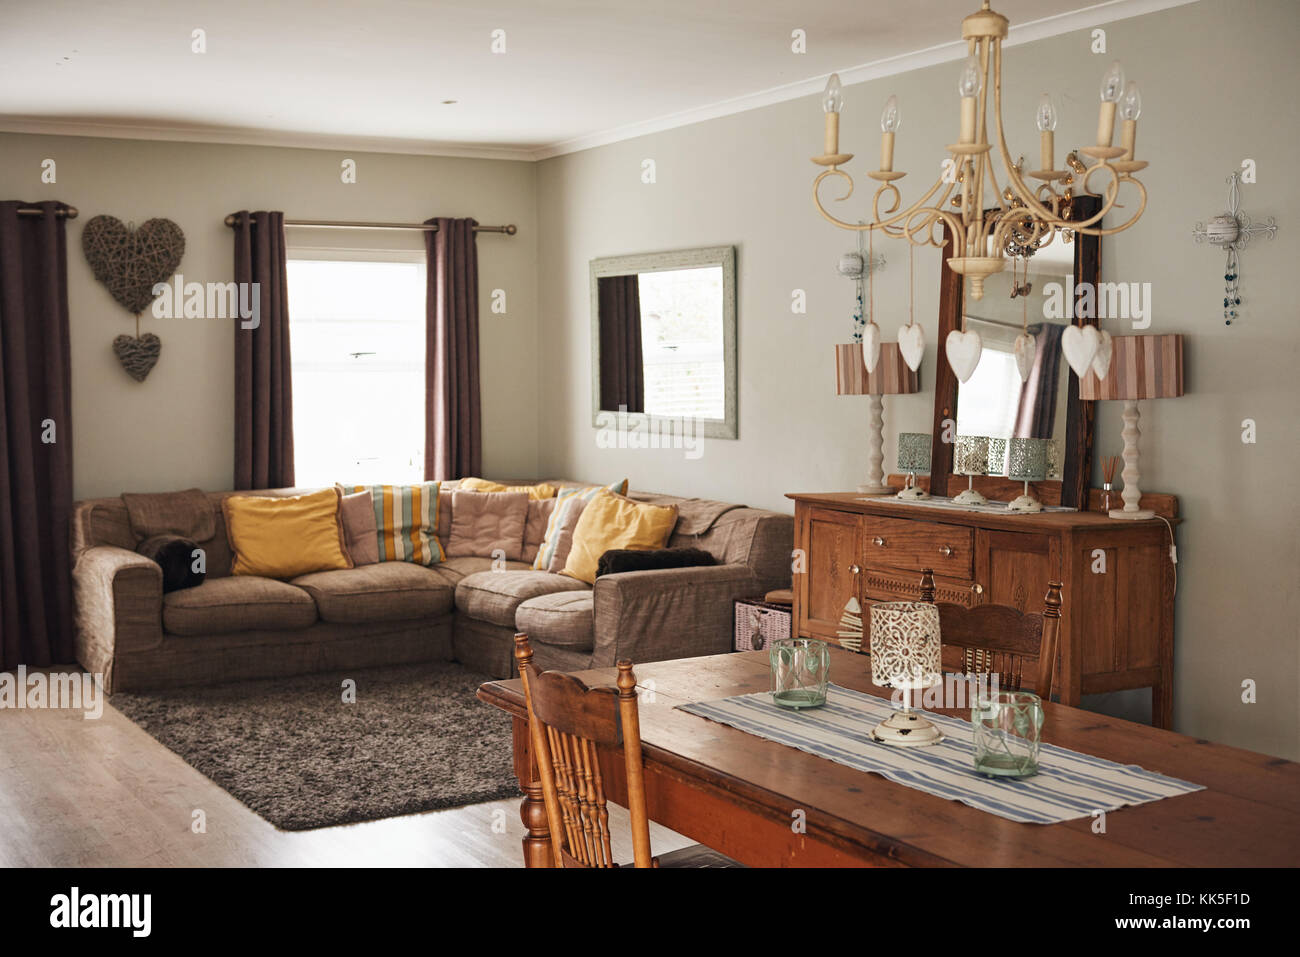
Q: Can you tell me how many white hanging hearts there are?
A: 6